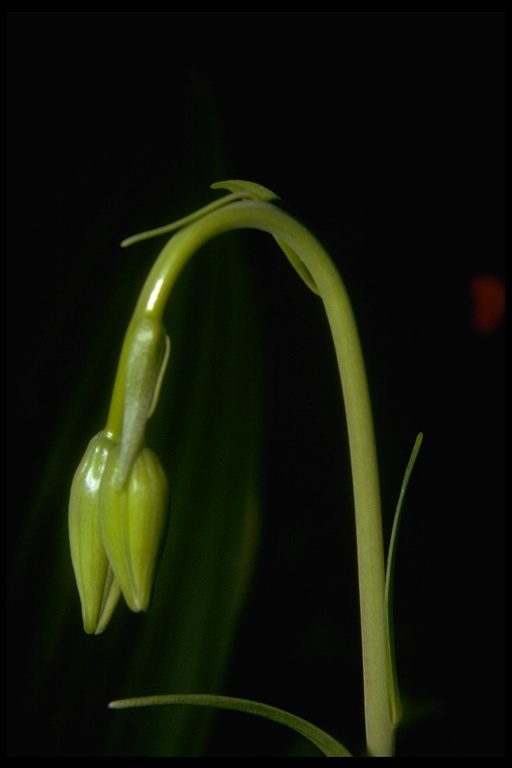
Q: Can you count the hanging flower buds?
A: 2